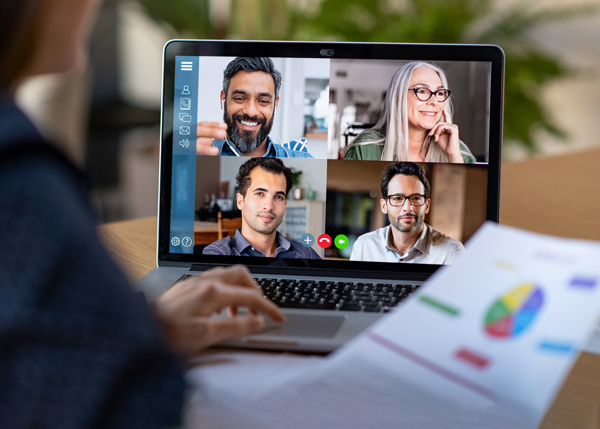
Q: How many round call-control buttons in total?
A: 3